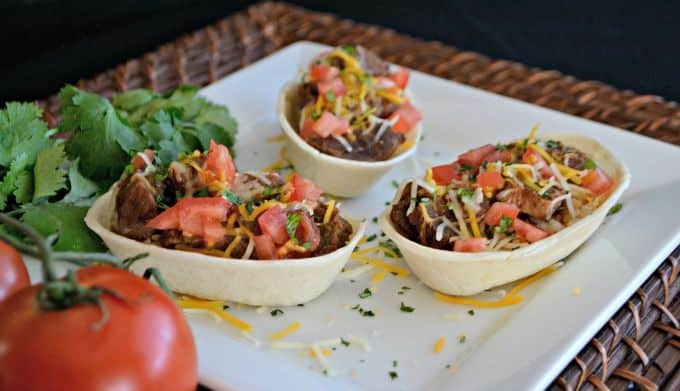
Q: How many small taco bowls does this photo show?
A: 3